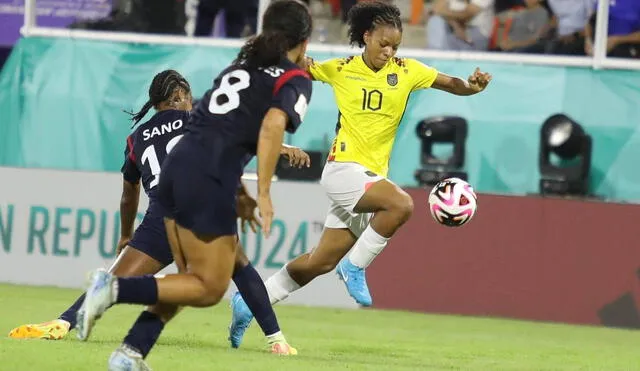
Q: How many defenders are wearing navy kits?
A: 2